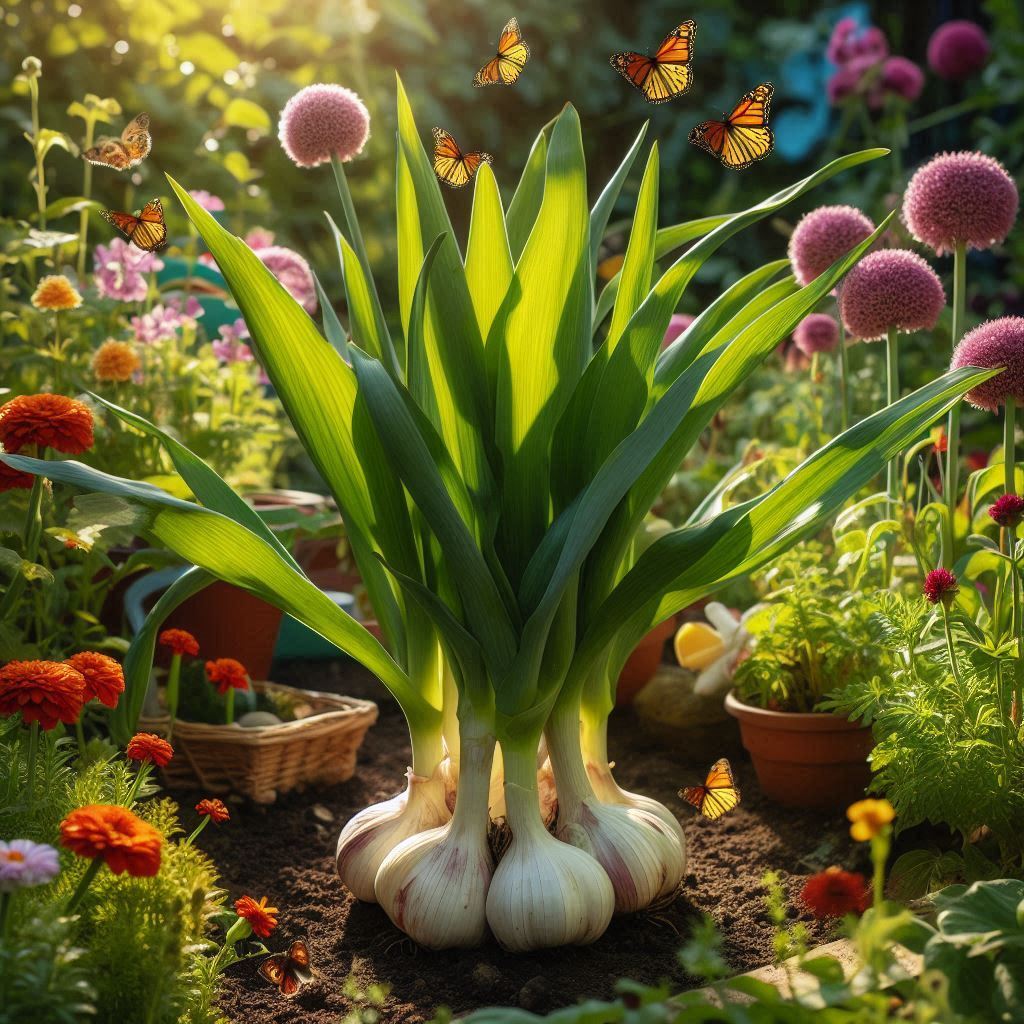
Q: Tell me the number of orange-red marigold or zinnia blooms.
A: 11